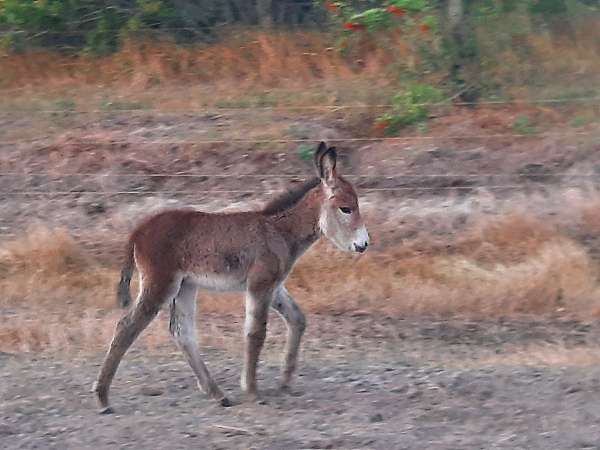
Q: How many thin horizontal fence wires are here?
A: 4